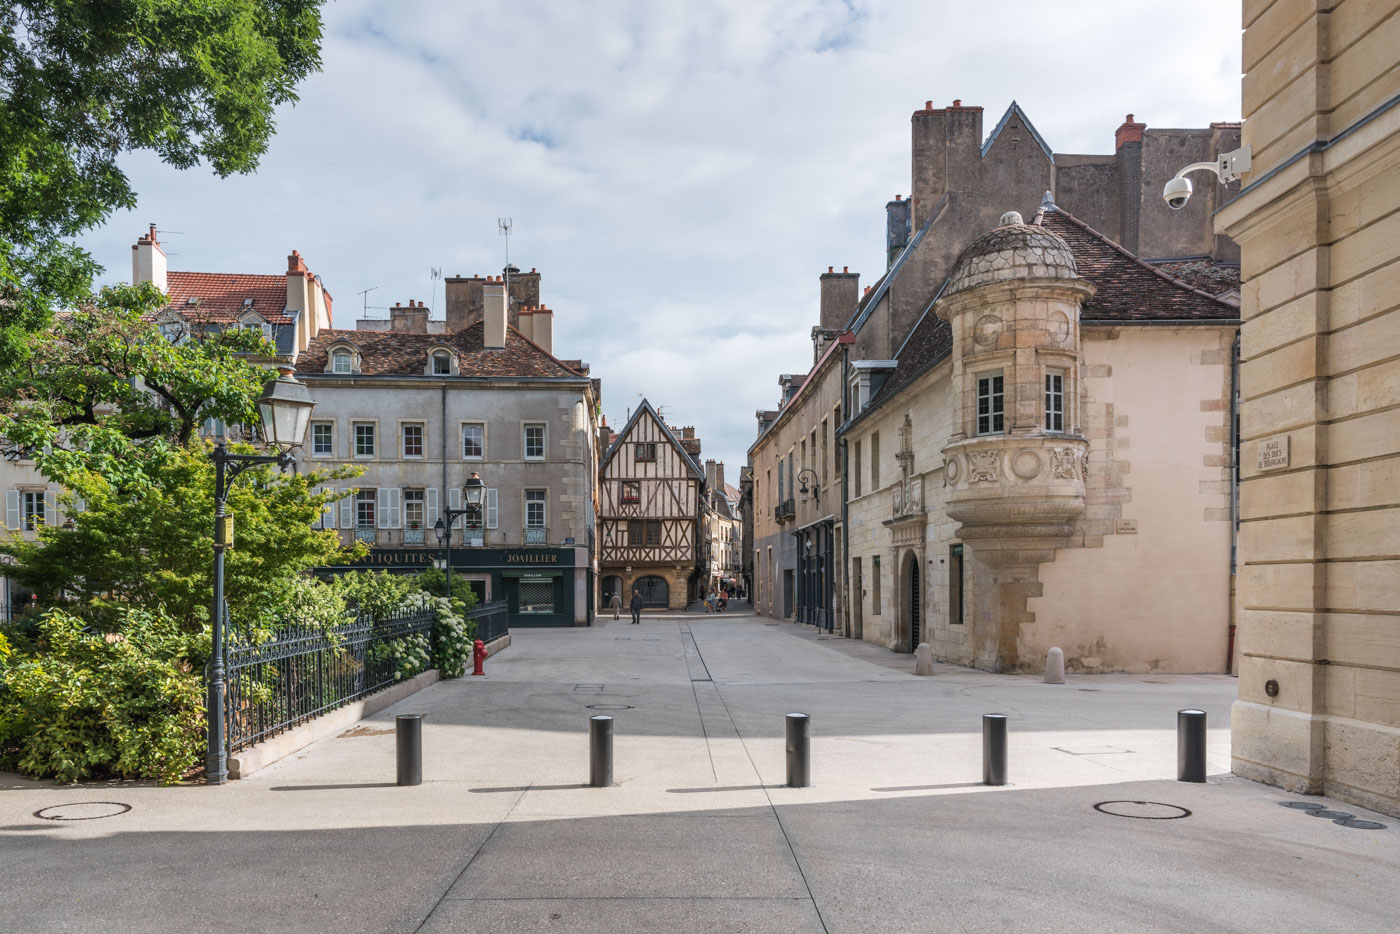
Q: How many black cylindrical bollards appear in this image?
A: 5